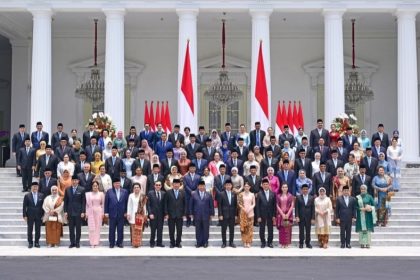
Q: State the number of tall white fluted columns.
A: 6